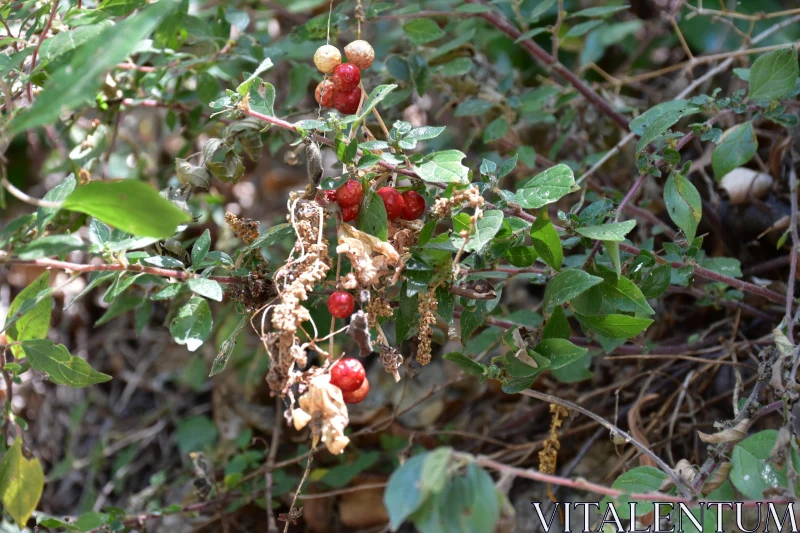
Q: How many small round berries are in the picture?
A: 12